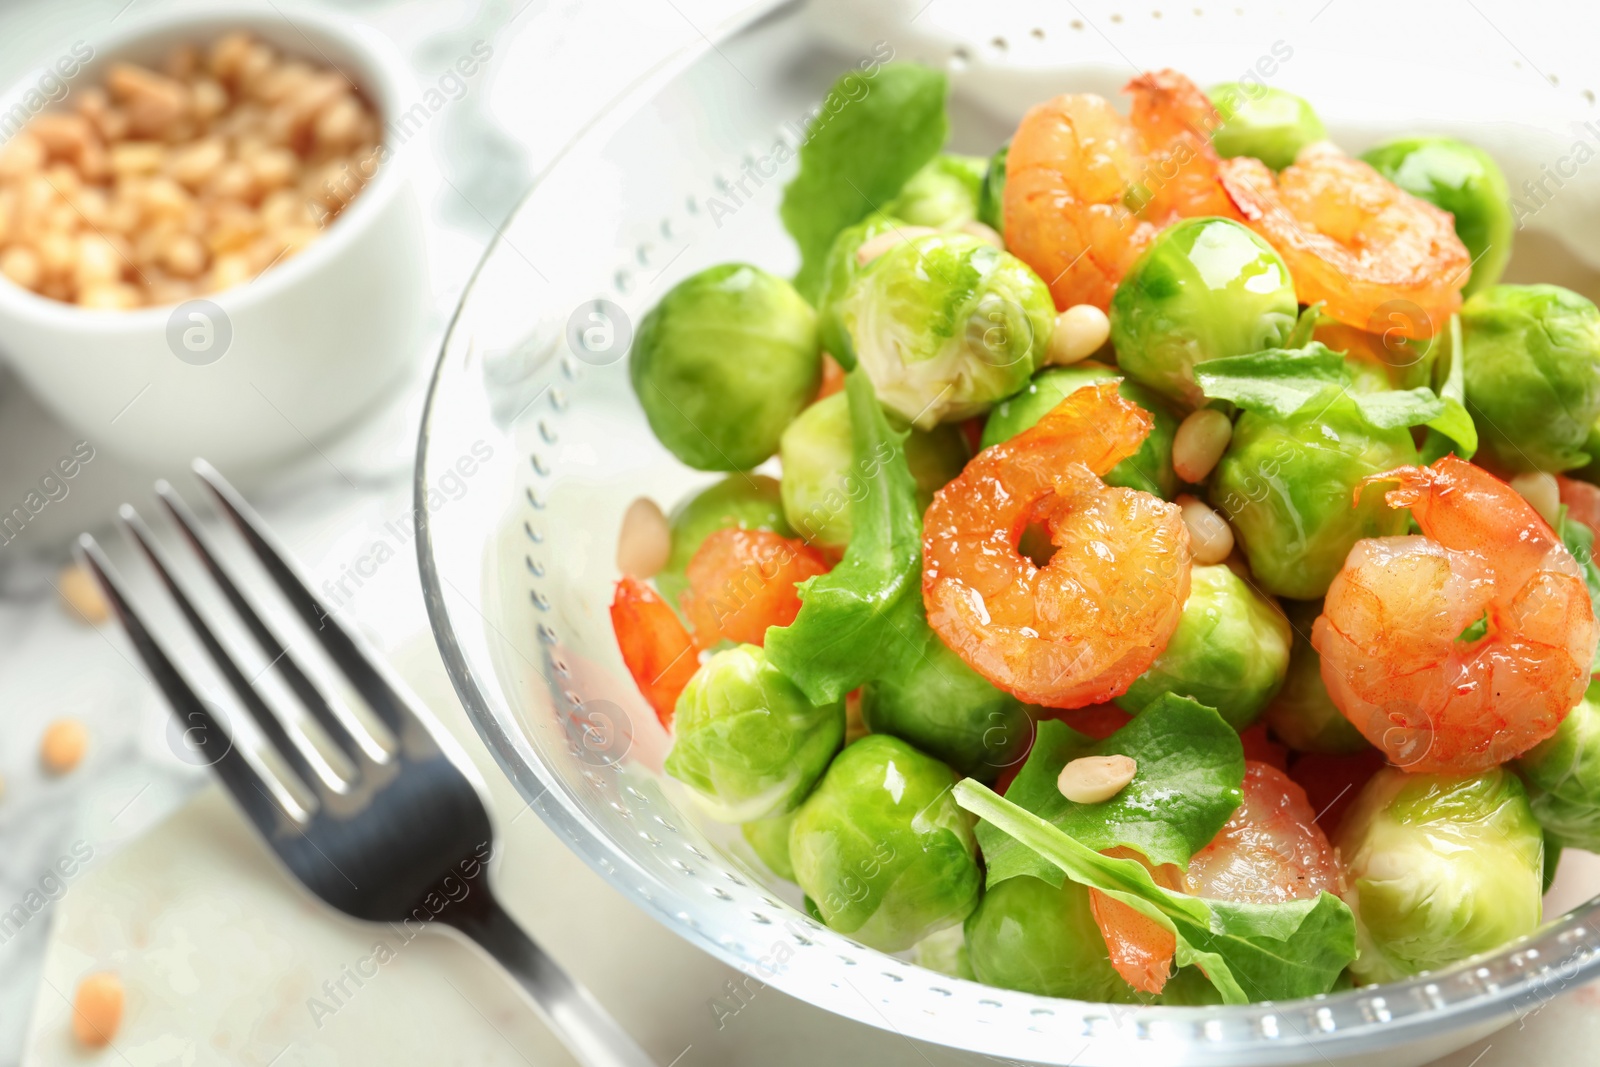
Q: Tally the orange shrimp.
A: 6